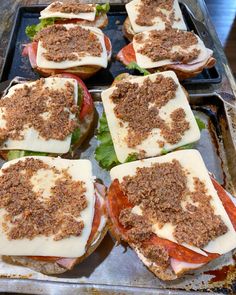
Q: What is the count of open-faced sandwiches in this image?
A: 8